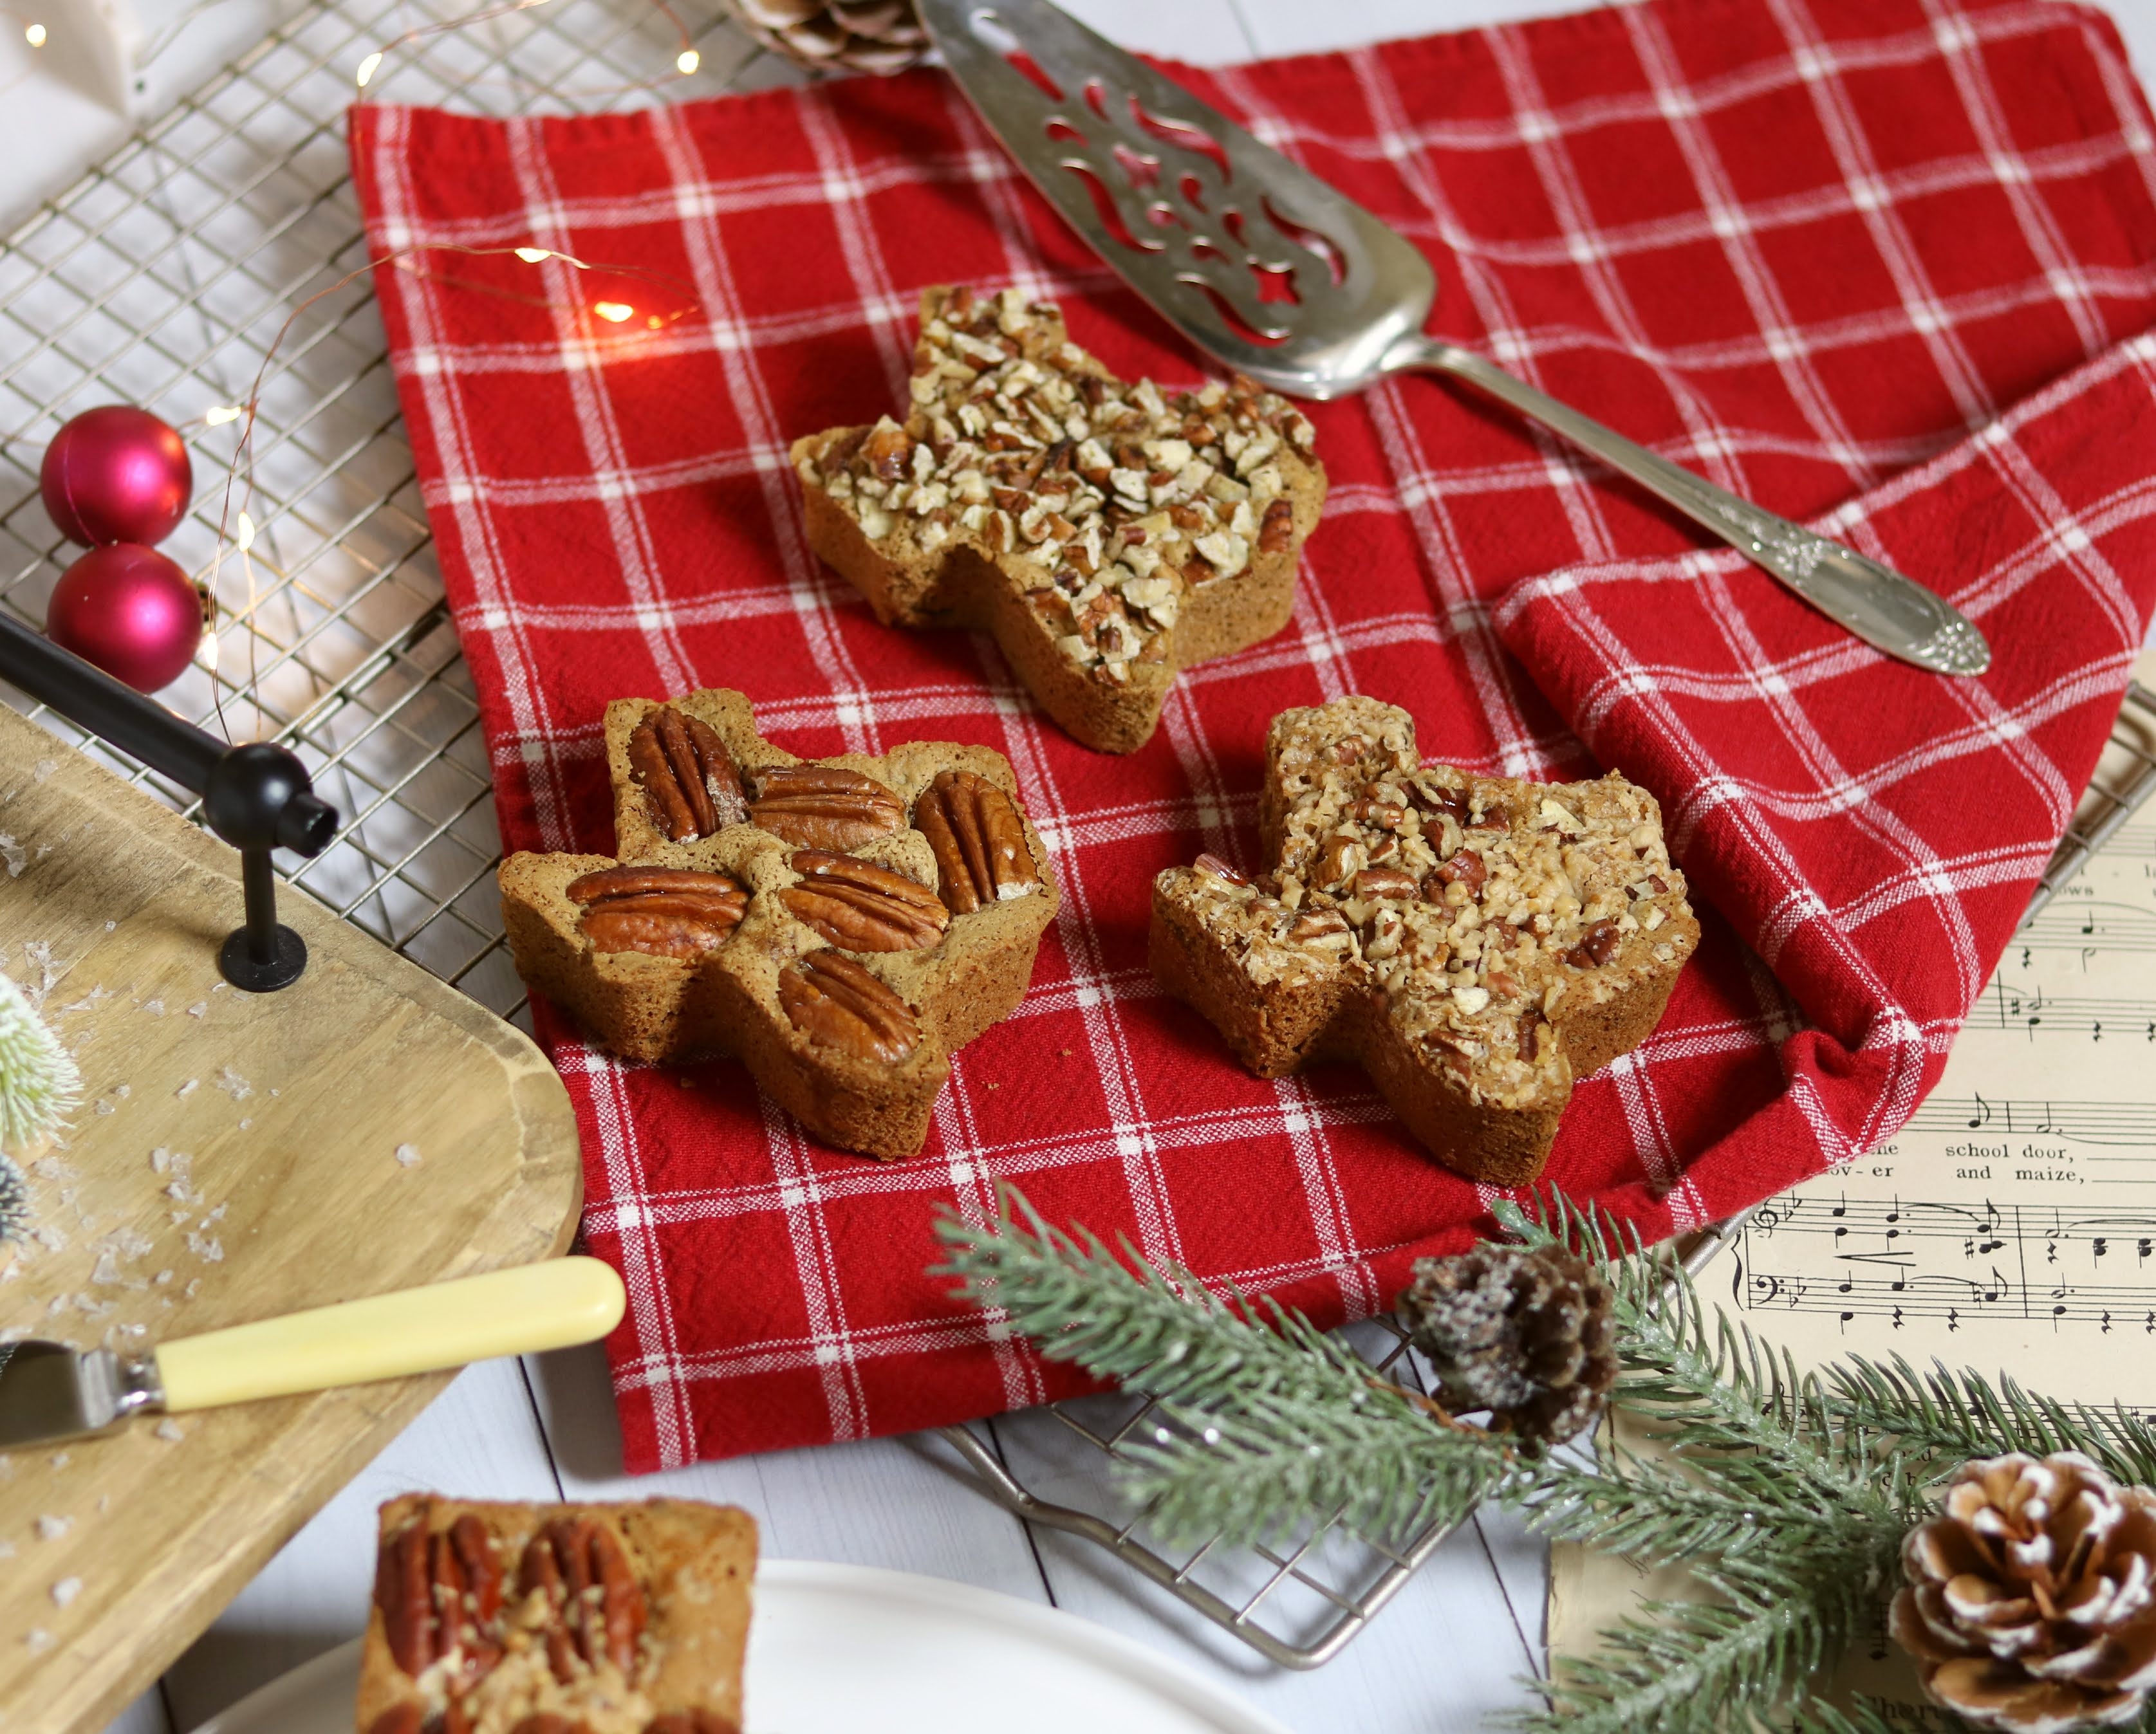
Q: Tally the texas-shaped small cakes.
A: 3